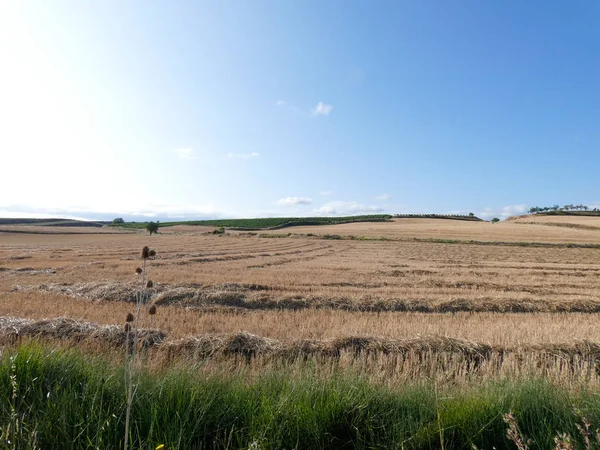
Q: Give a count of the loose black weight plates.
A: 0